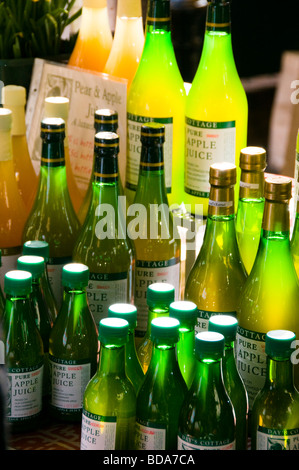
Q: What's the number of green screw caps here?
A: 12